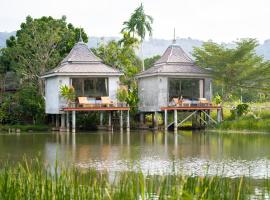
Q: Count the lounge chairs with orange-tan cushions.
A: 4